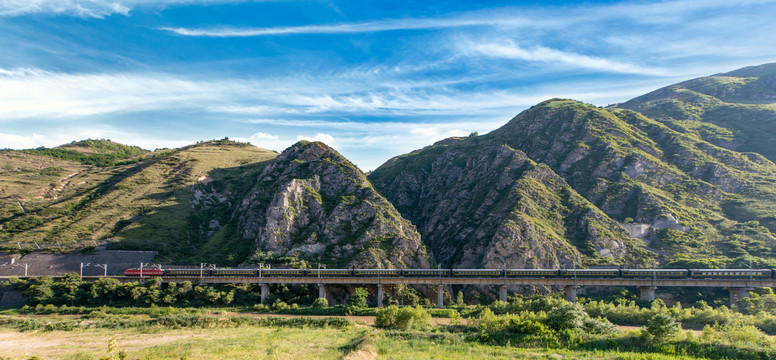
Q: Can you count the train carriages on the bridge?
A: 11